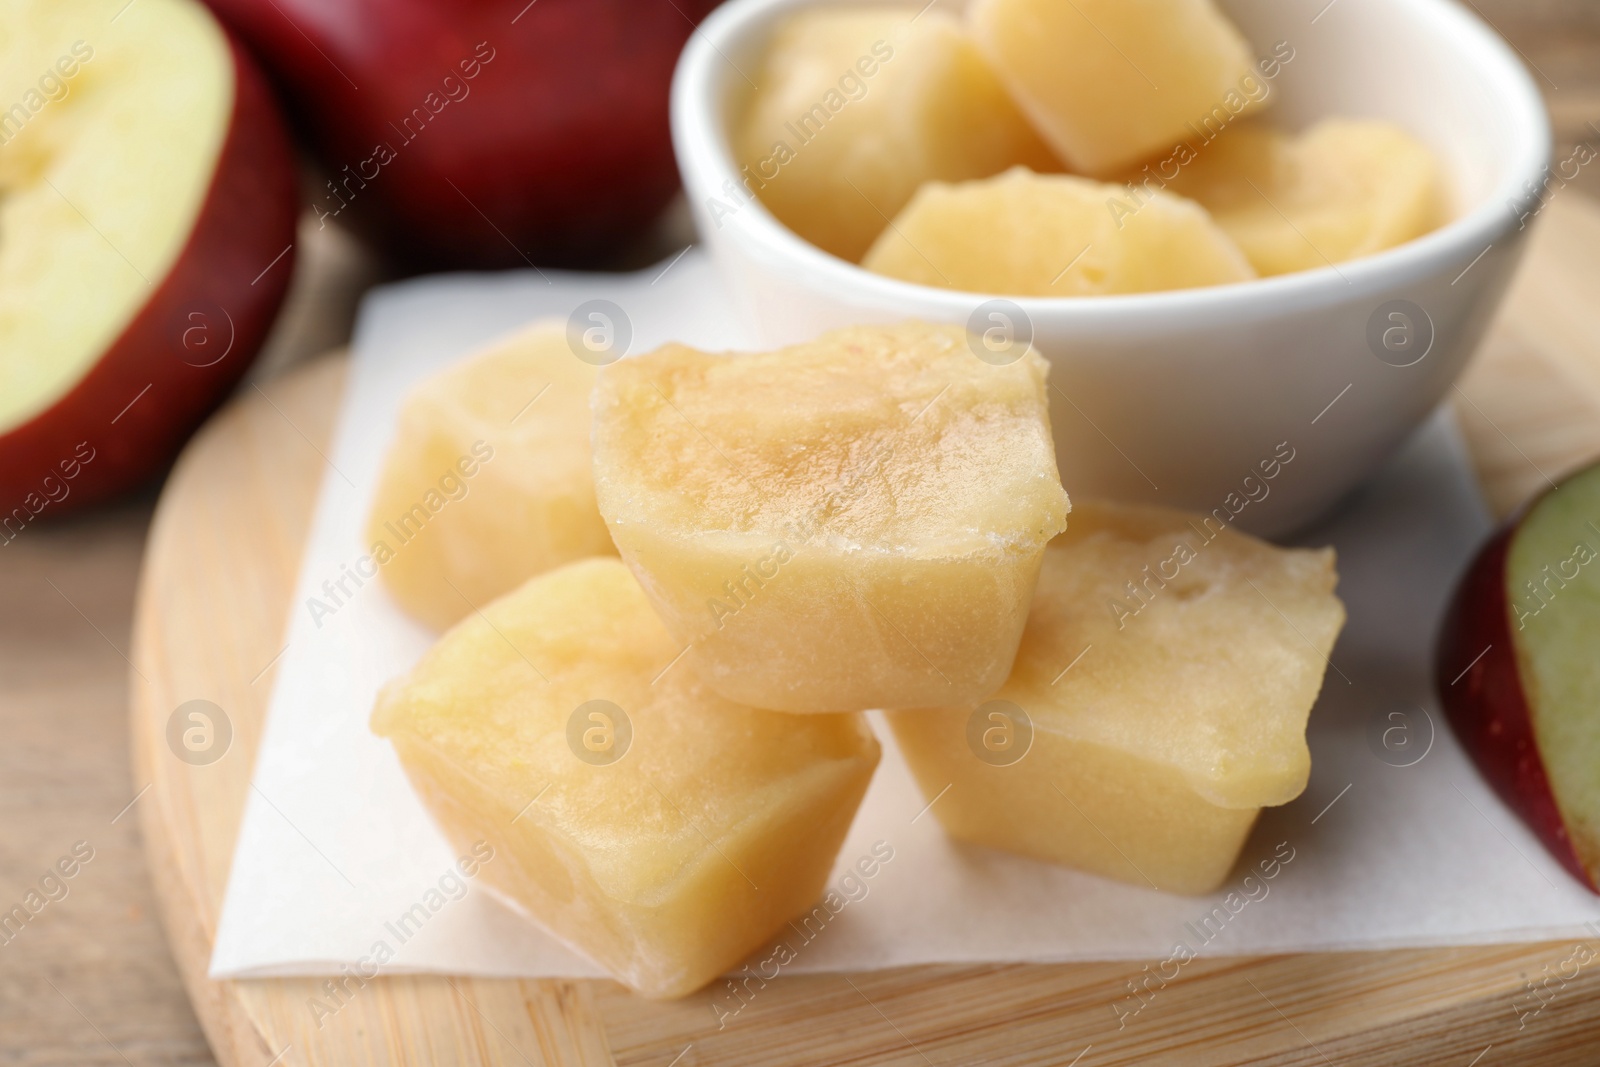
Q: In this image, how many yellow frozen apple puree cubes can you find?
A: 8